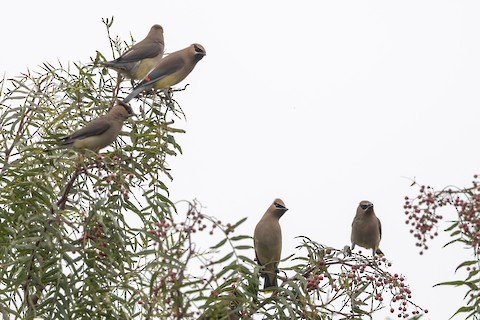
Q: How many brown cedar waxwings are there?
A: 5